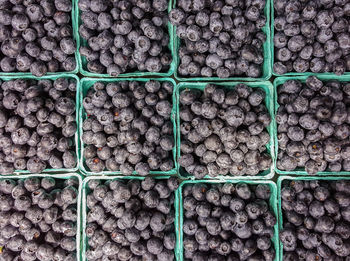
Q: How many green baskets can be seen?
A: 12